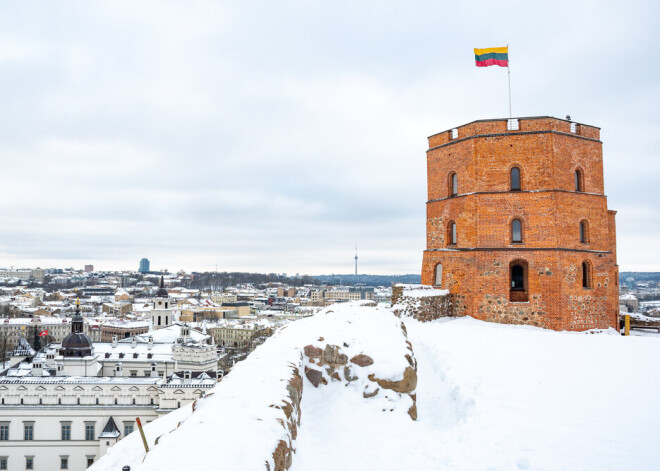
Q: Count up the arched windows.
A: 9